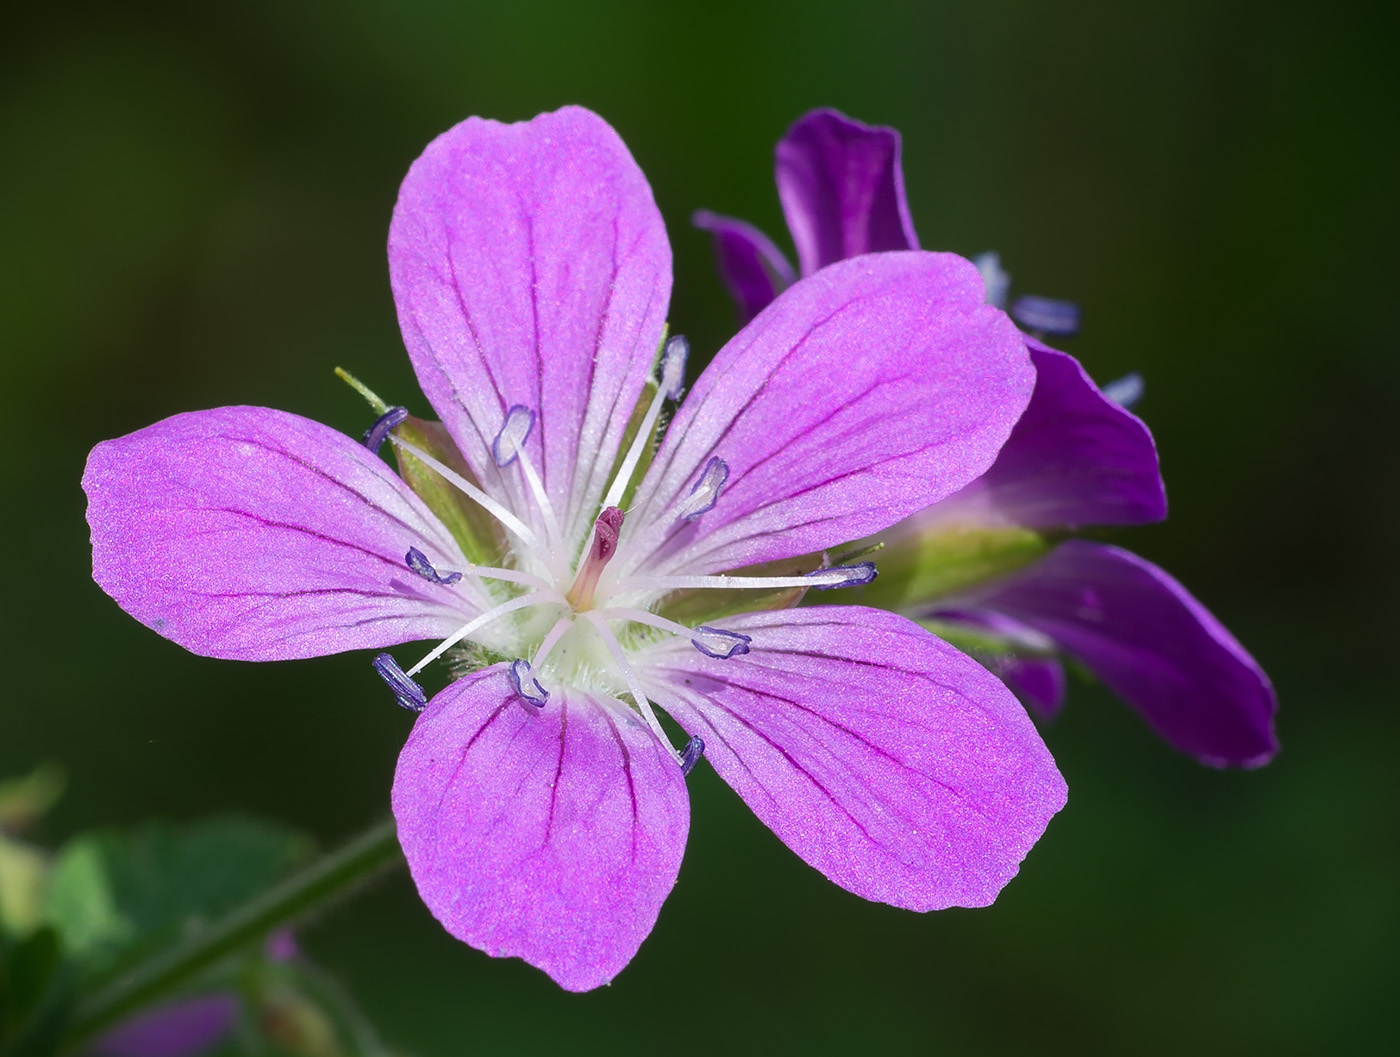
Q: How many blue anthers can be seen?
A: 13